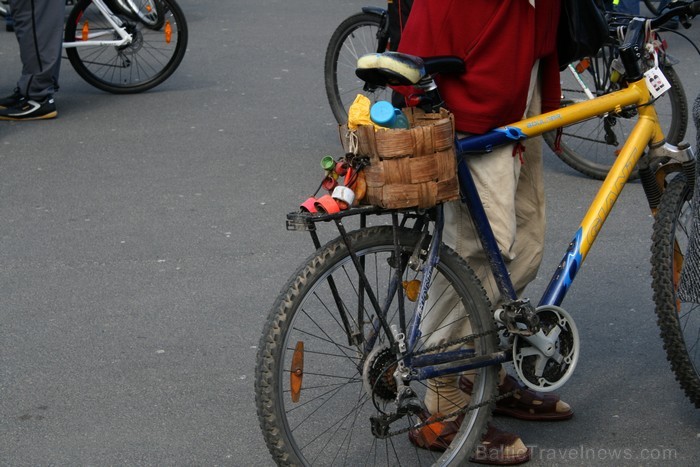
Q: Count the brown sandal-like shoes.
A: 2